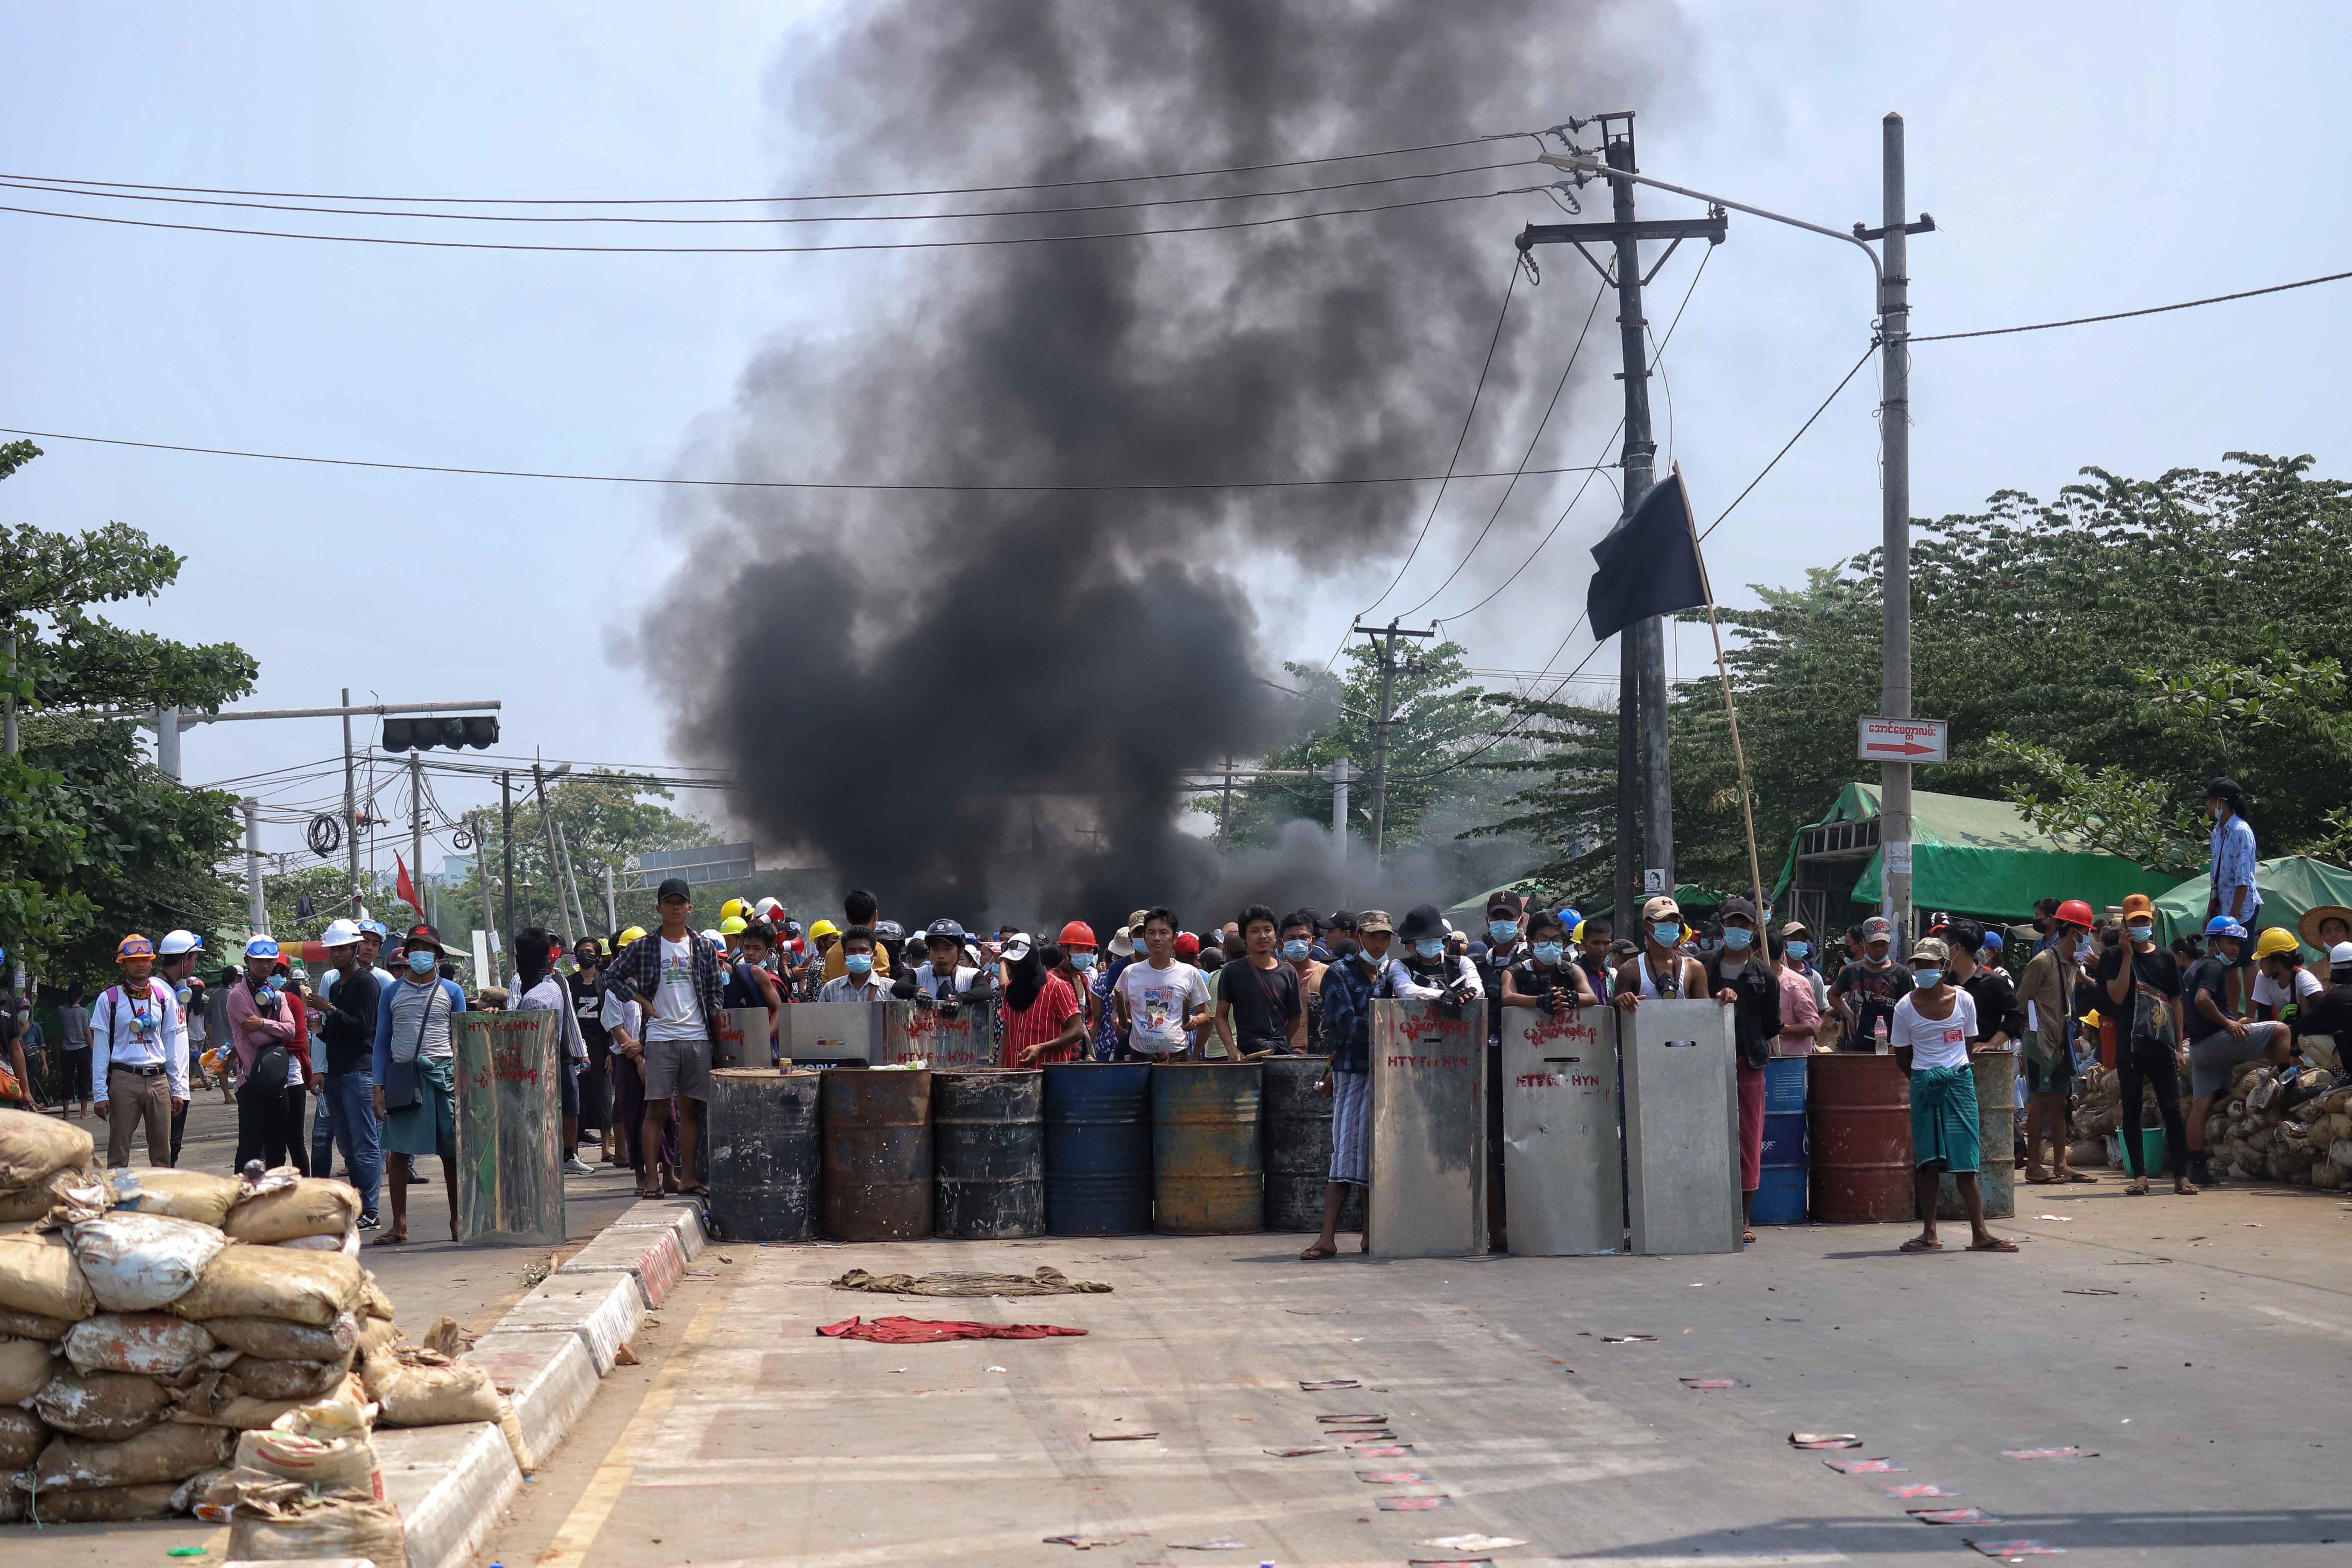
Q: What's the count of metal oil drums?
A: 9